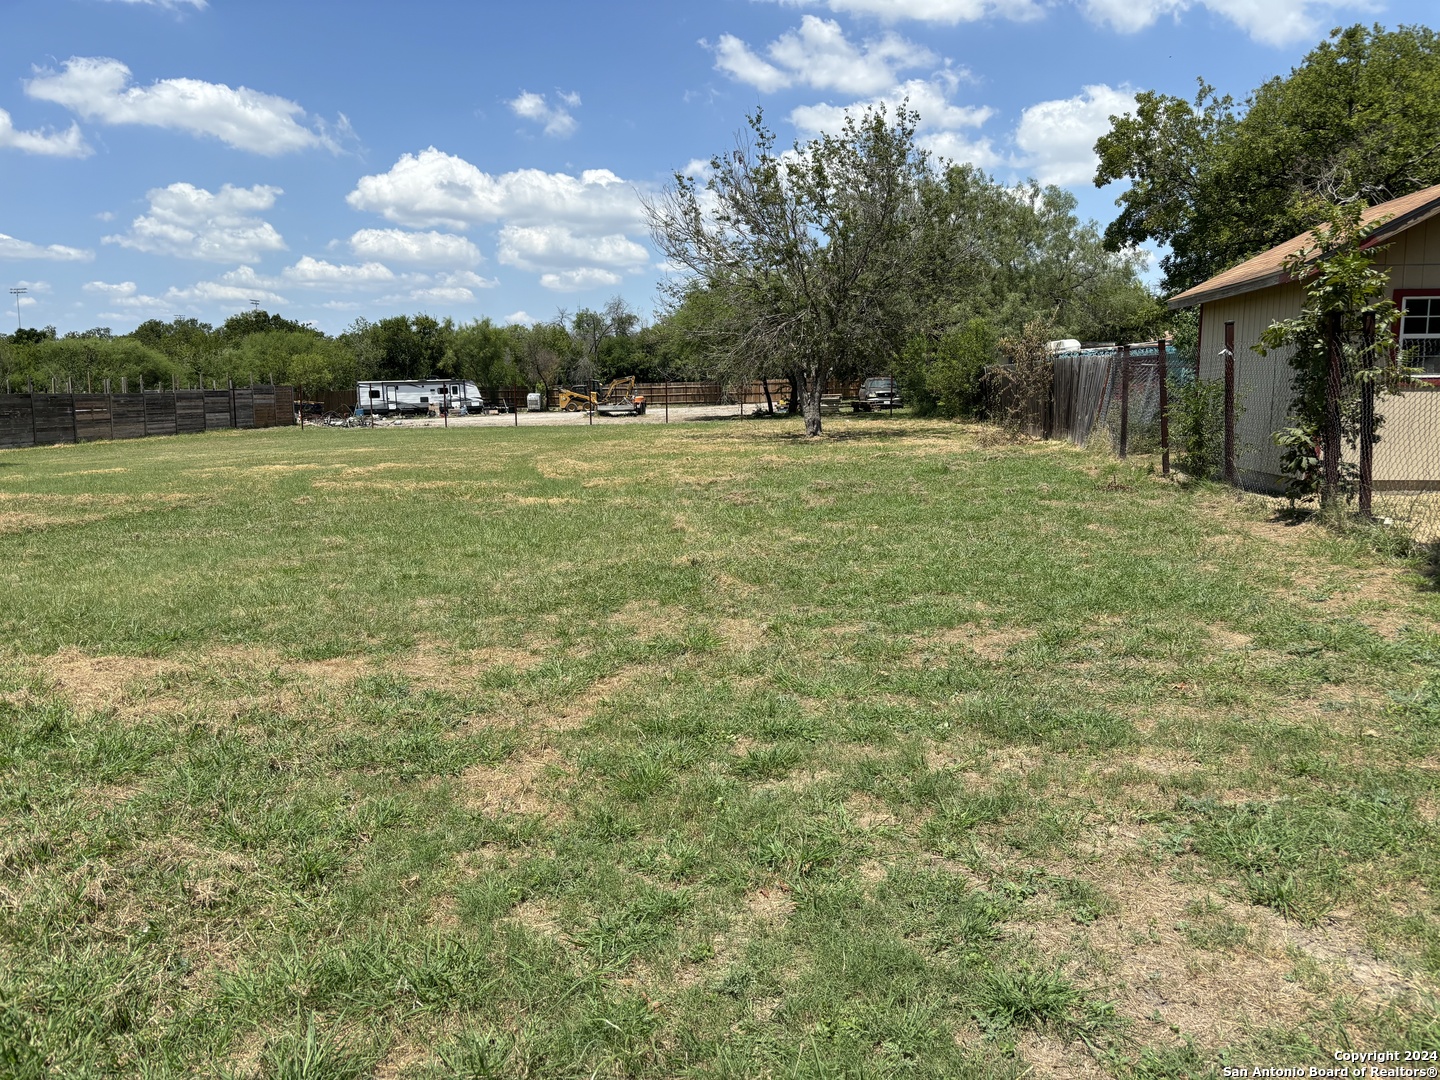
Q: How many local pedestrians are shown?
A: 0